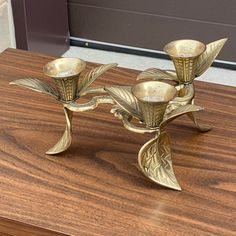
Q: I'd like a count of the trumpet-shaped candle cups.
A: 3